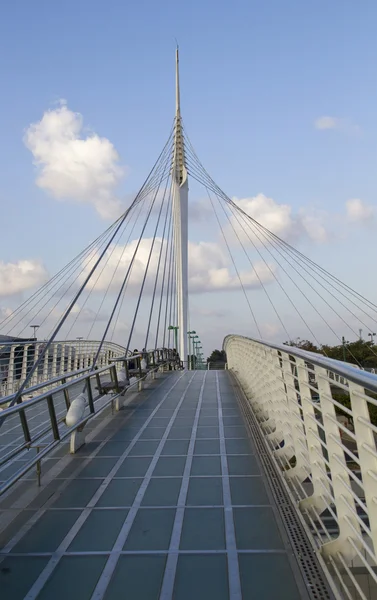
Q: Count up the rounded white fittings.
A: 3